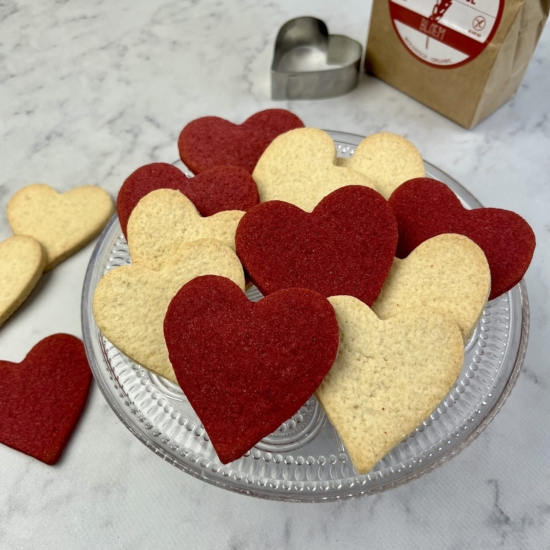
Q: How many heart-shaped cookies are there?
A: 14